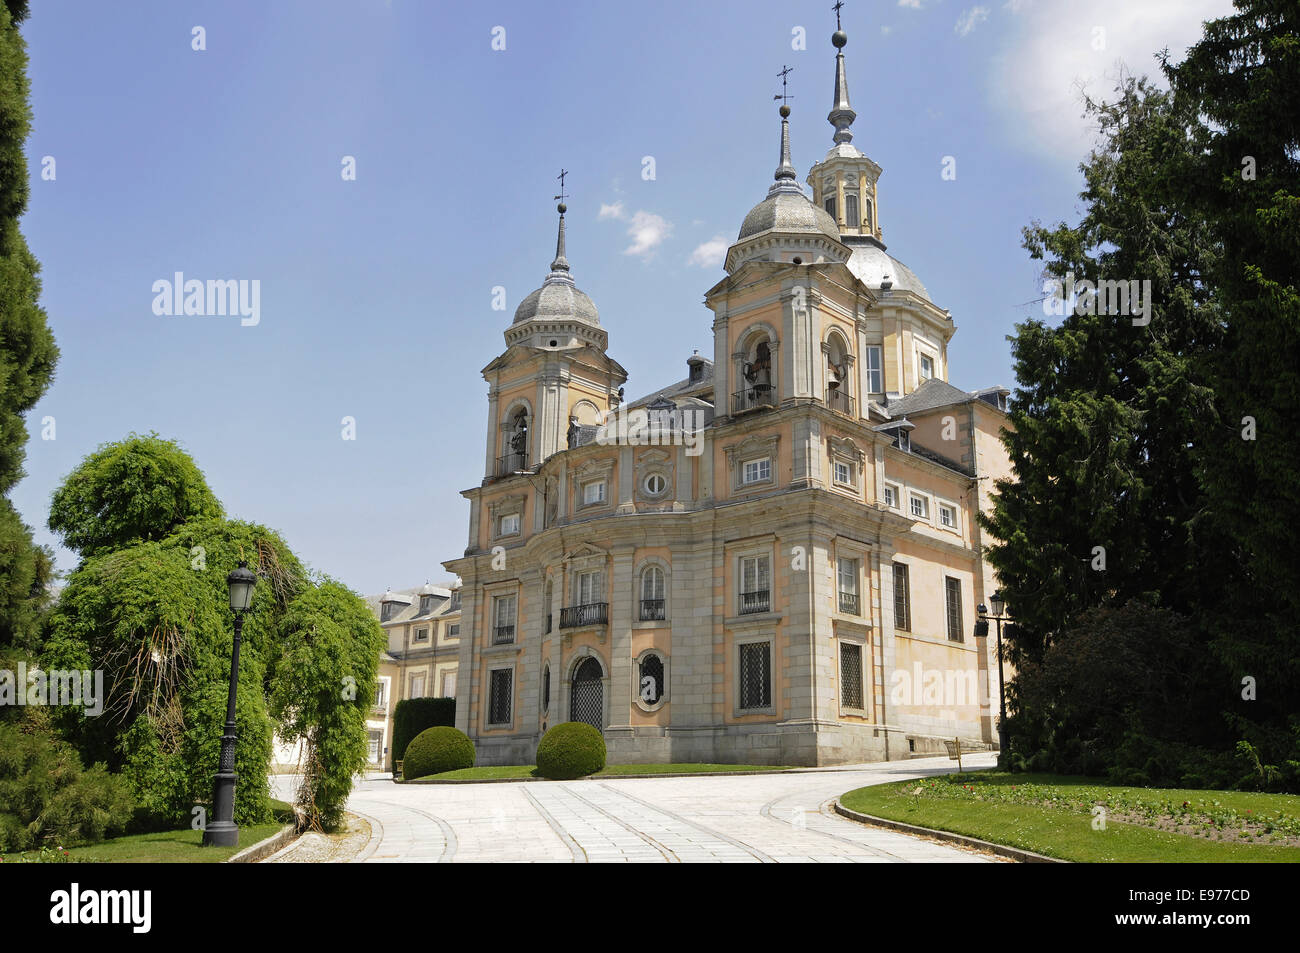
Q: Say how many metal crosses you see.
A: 3